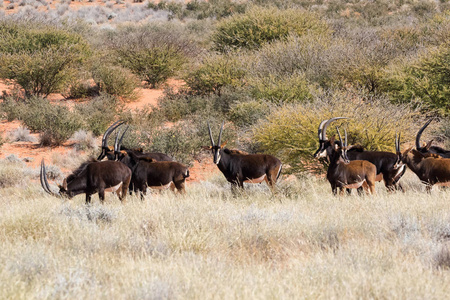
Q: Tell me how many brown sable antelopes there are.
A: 8